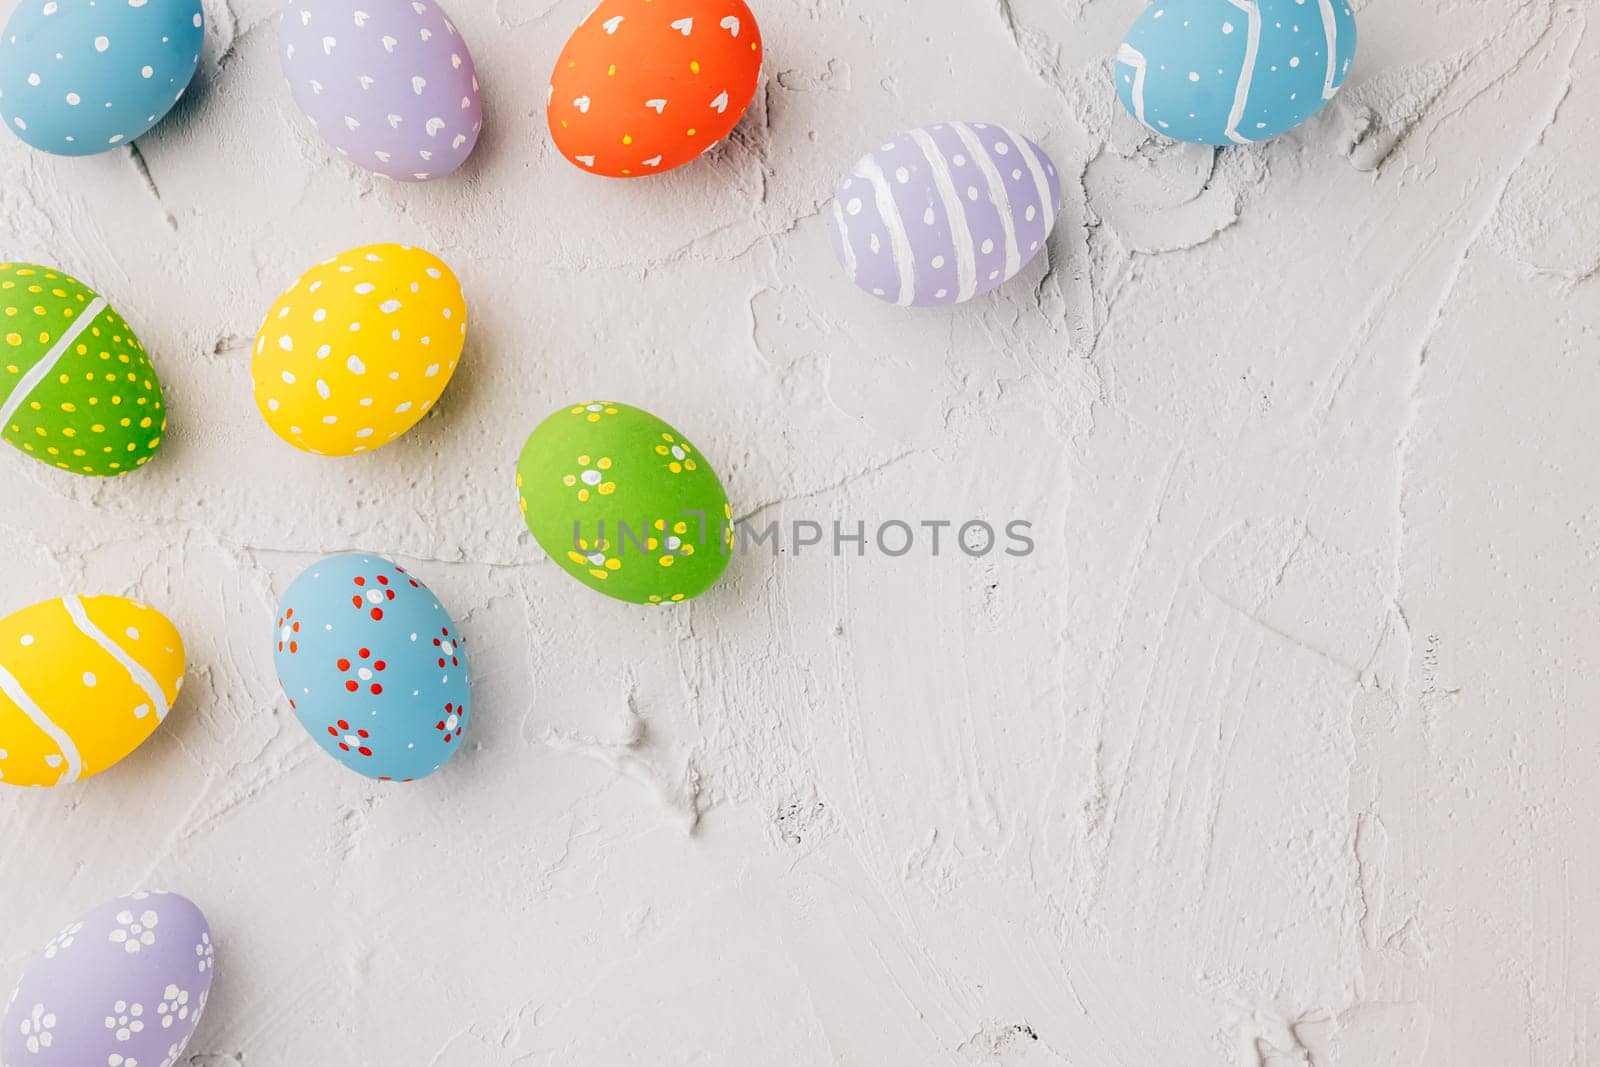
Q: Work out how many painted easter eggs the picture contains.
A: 11